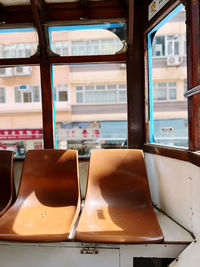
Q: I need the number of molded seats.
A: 3